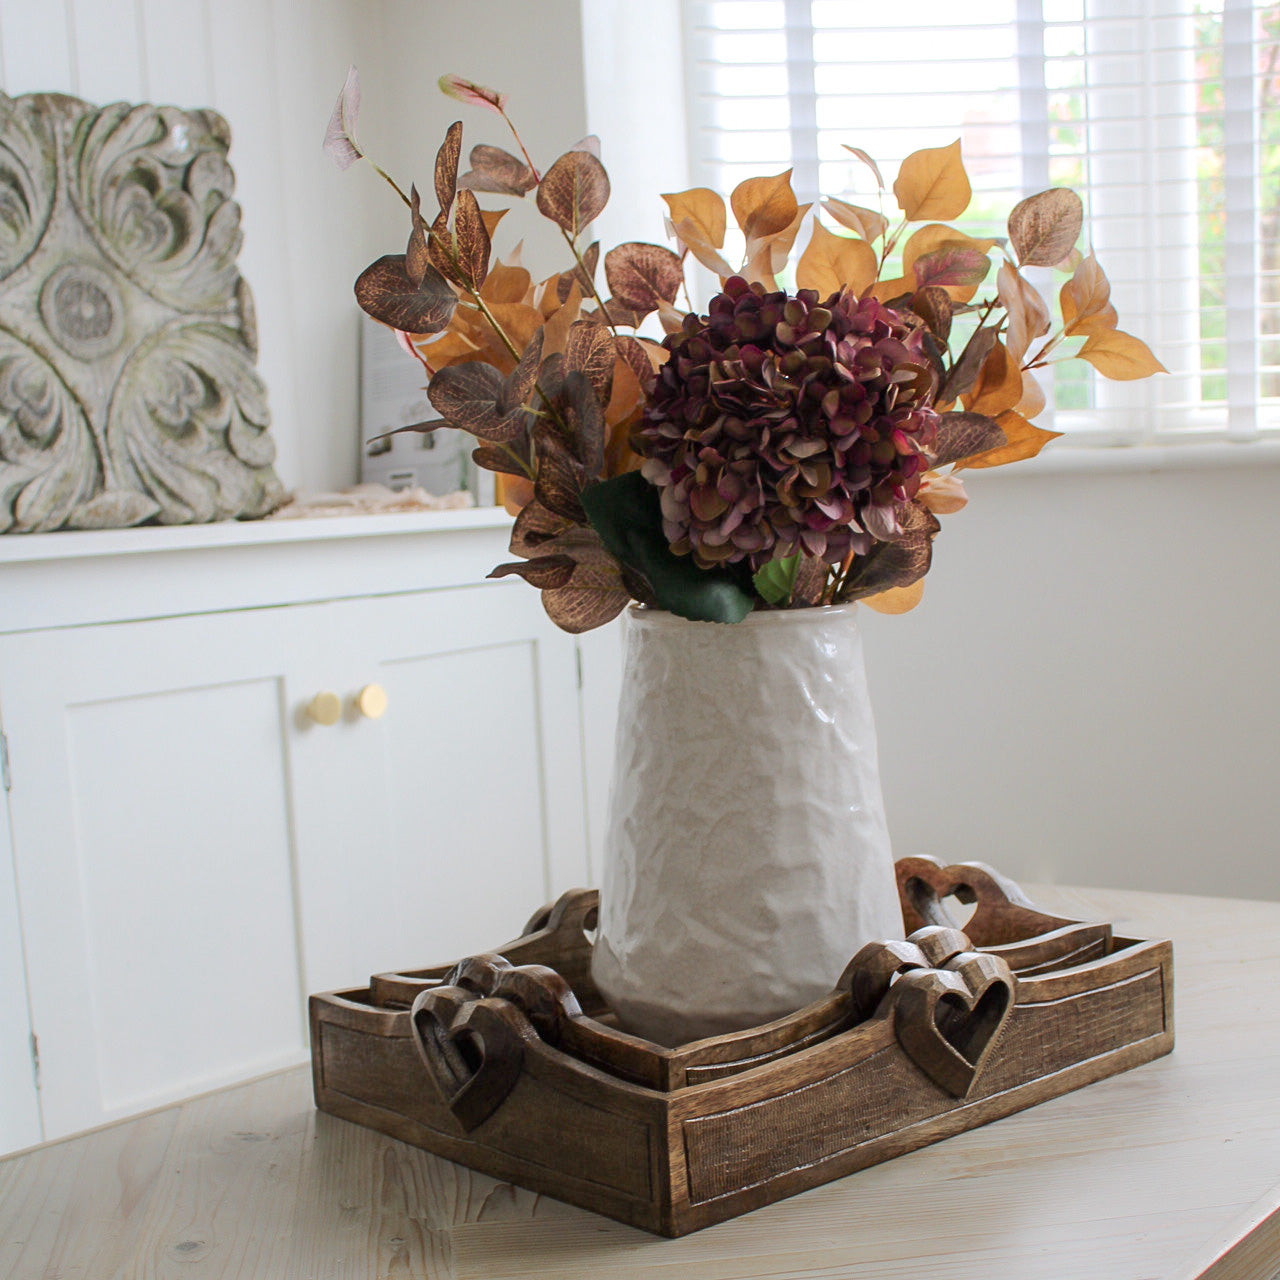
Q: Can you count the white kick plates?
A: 0